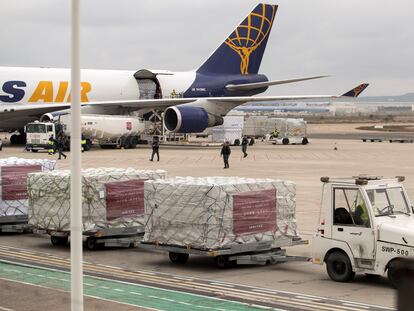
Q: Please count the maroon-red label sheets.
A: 3